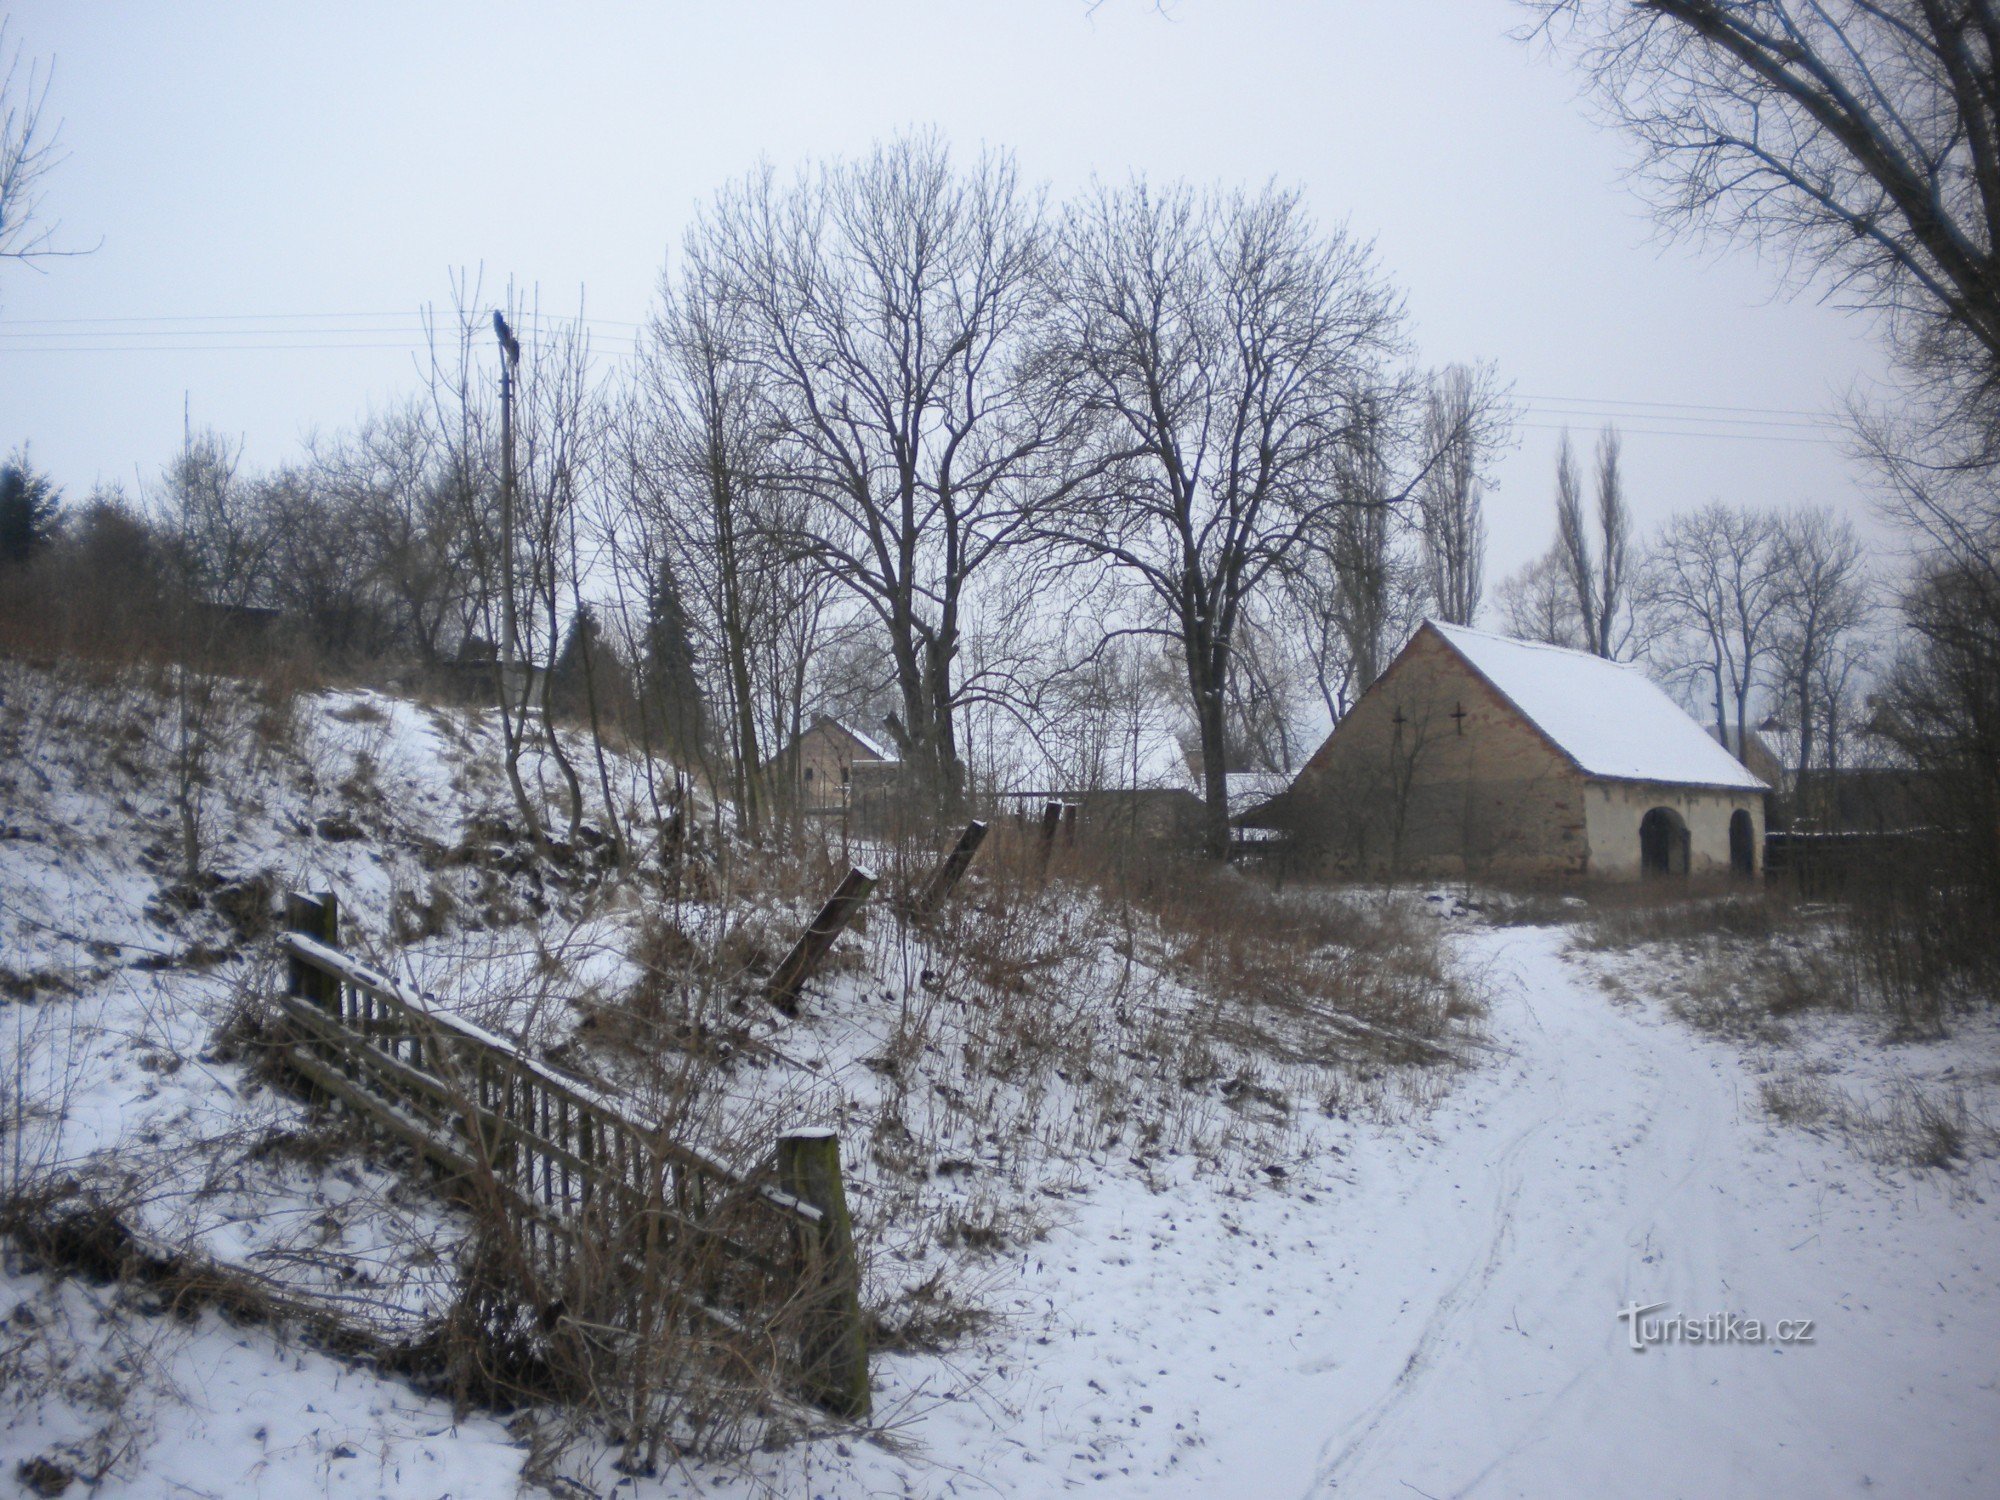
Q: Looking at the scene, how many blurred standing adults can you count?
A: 0